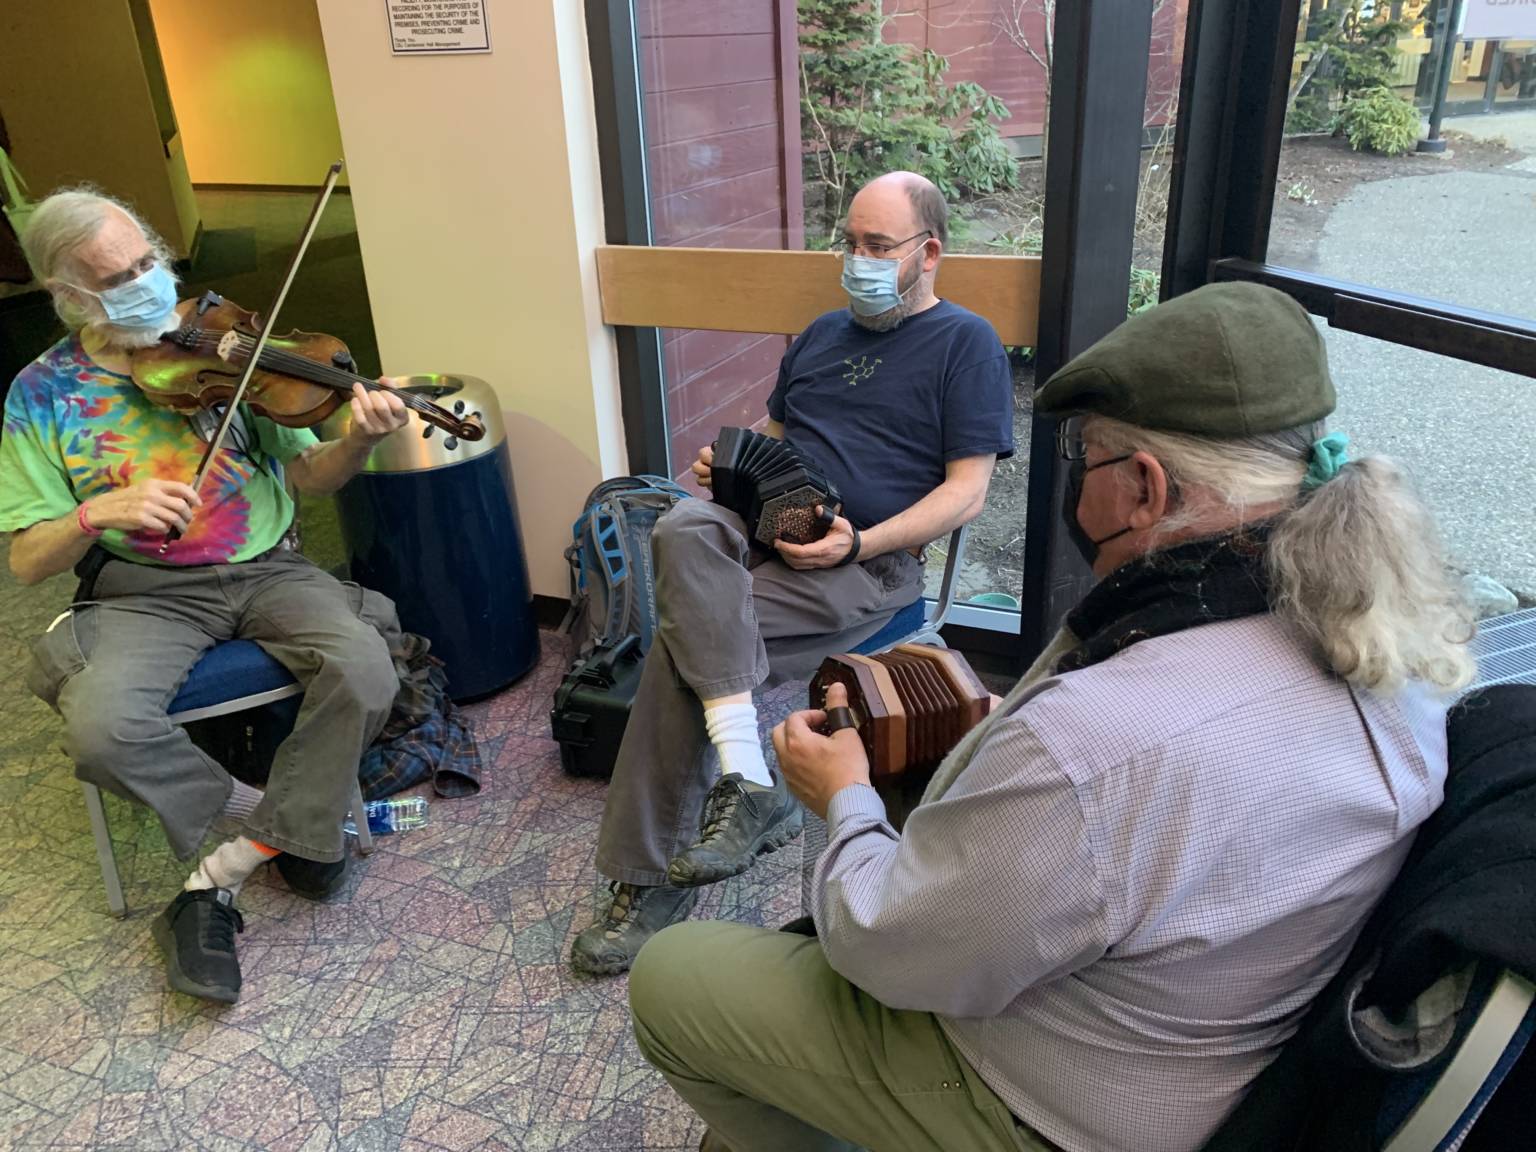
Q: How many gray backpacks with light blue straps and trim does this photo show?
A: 1